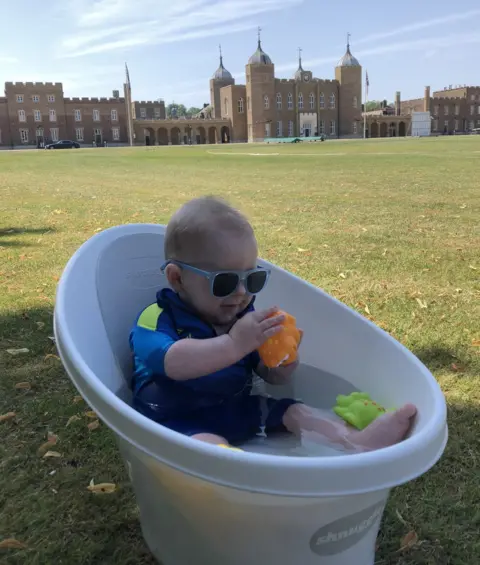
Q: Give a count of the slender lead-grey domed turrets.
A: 4